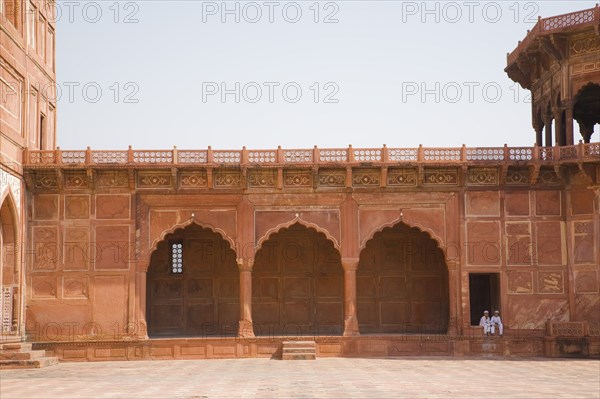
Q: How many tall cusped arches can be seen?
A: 3